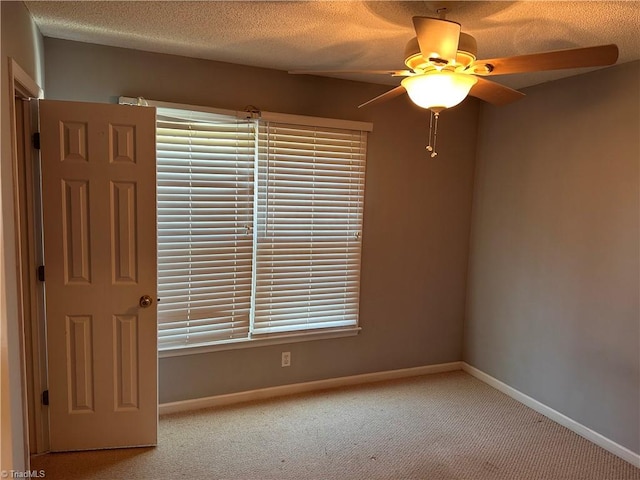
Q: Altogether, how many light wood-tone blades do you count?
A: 5